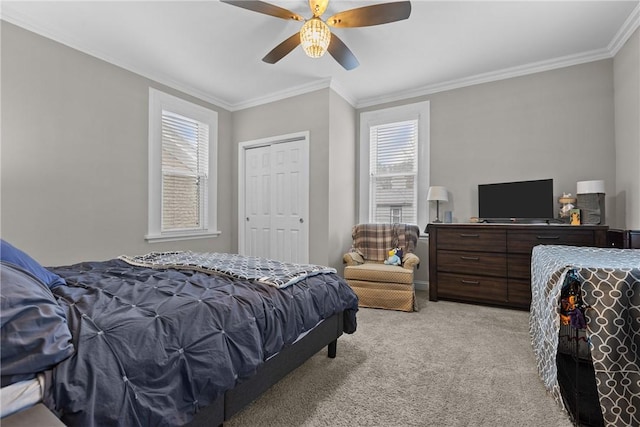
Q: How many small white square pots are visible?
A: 0